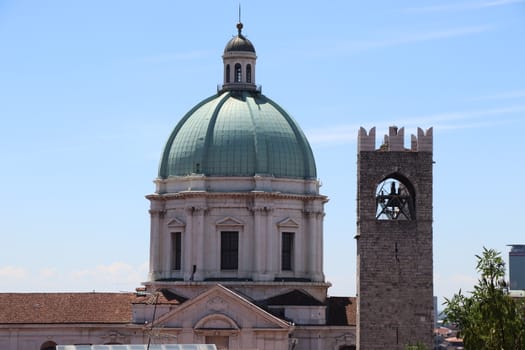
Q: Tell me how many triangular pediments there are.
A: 4